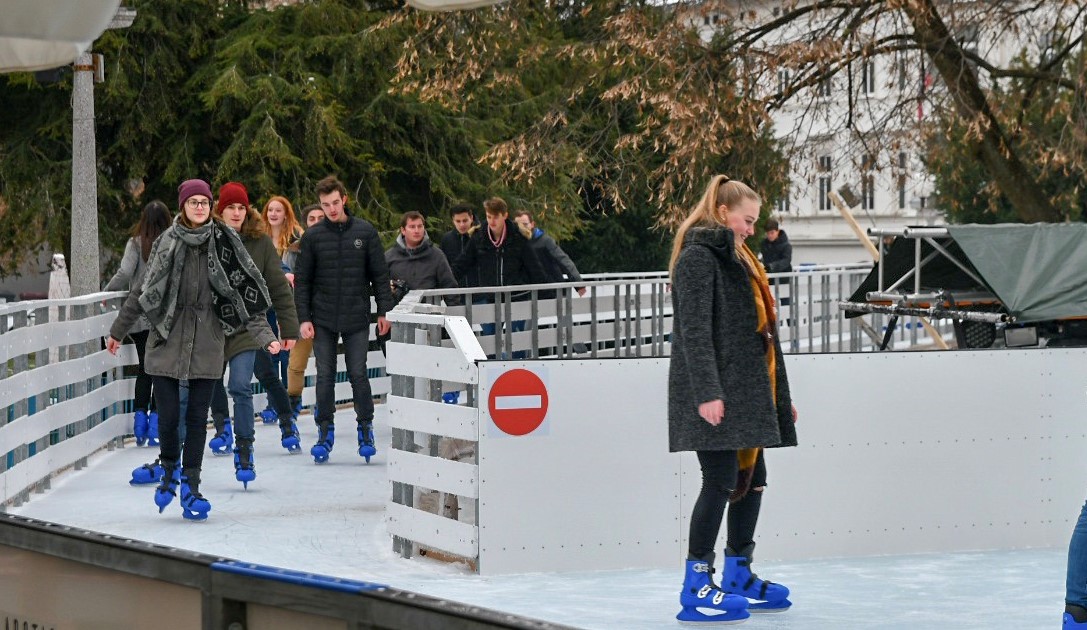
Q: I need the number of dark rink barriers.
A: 1